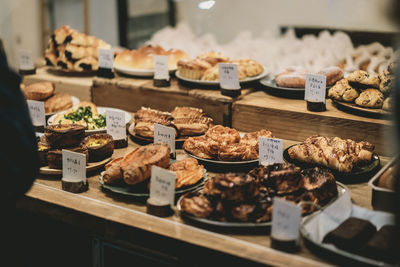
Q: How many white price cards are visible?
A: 12